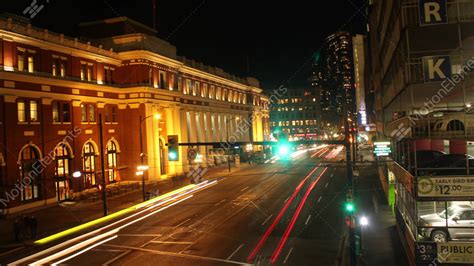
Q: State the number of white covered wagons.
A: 0